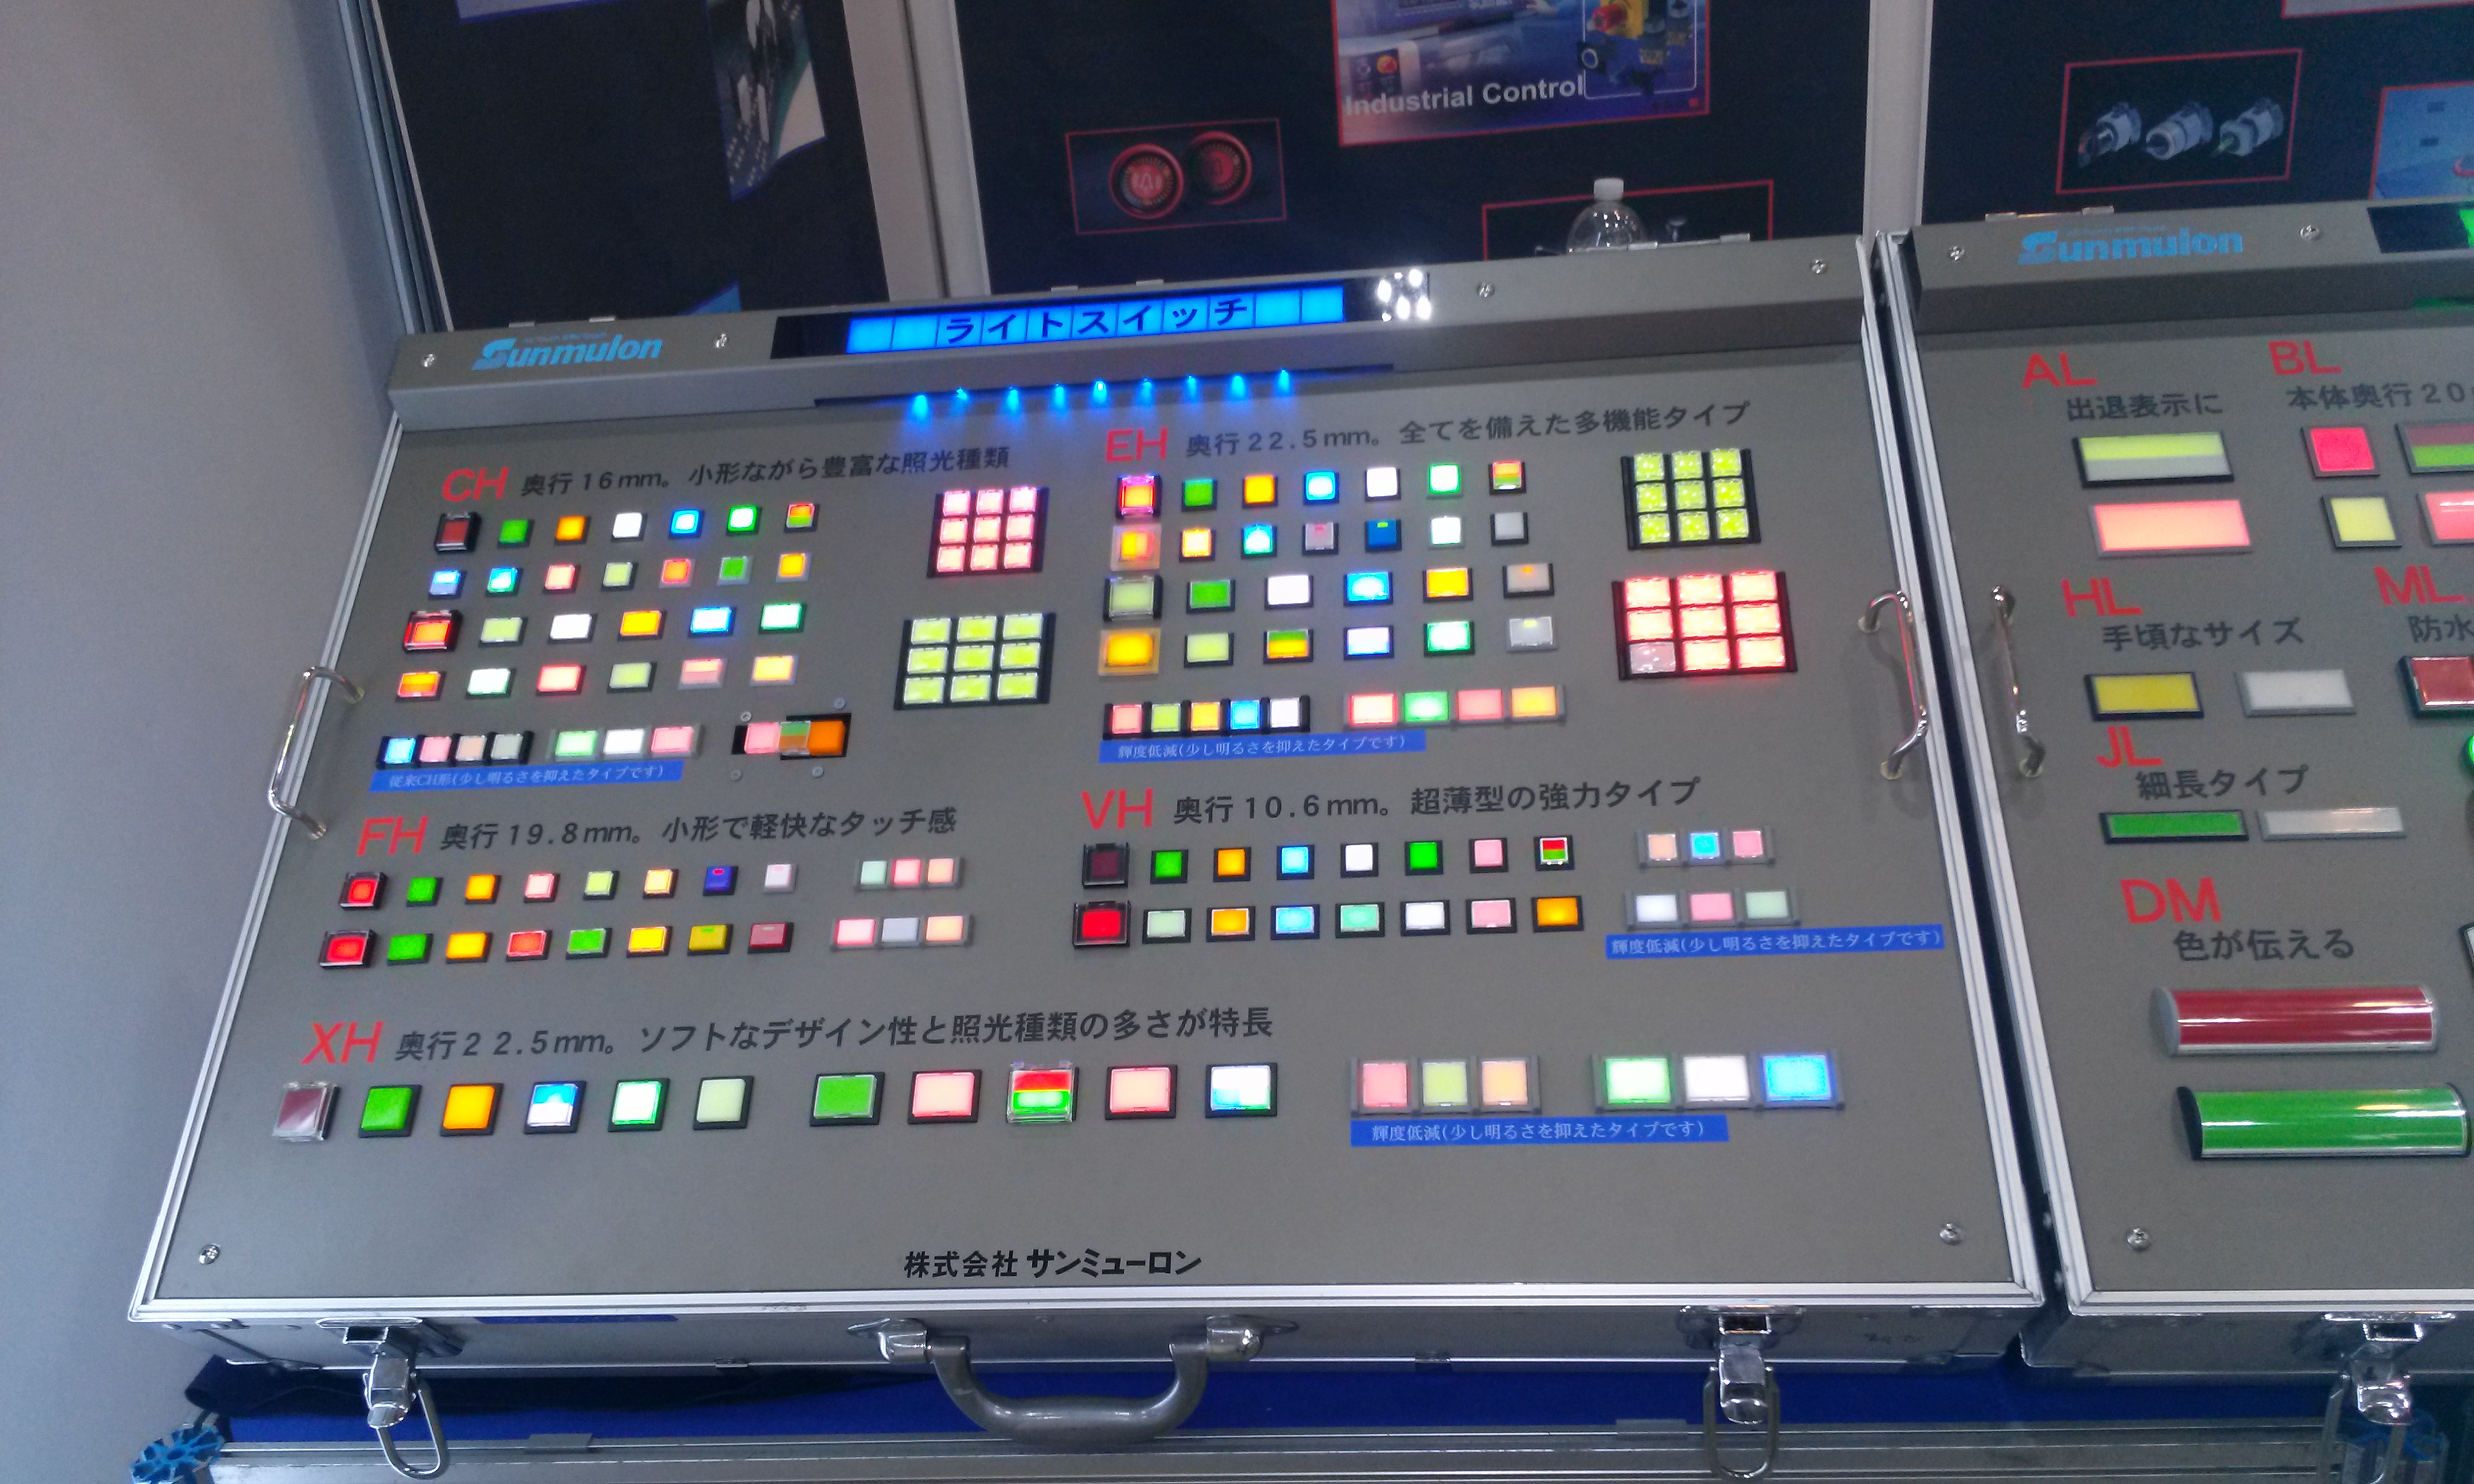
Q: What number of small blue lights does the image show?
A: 9